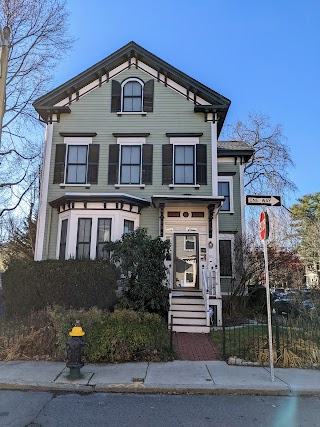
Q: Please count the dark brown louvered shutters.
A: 8